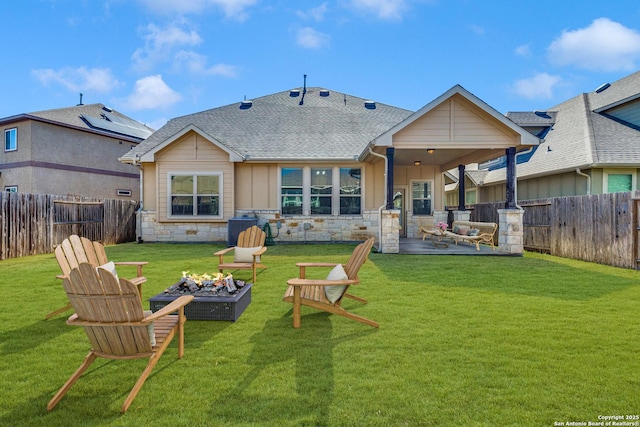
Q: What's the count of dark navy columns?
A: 3